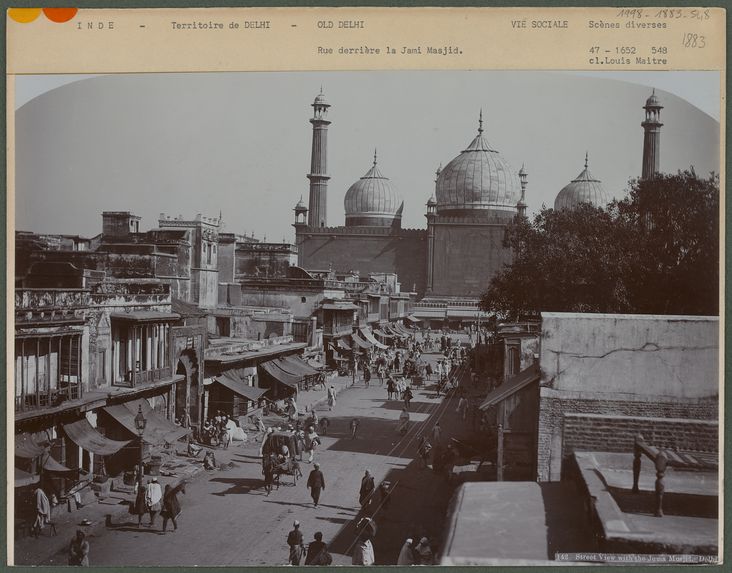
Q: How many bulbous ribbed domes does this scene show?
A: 3